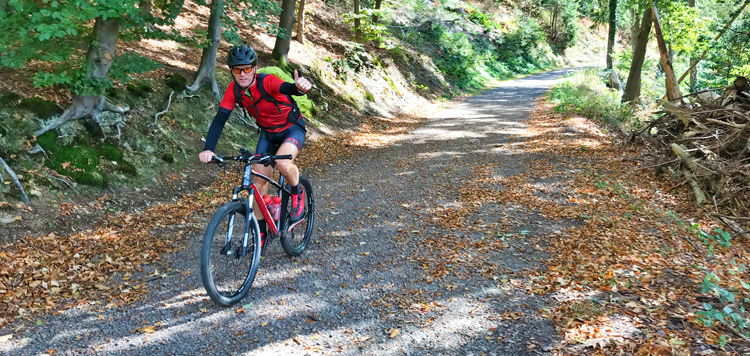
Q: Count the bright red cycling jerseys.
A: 1